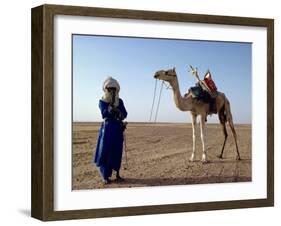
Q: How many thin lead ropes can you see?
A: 2